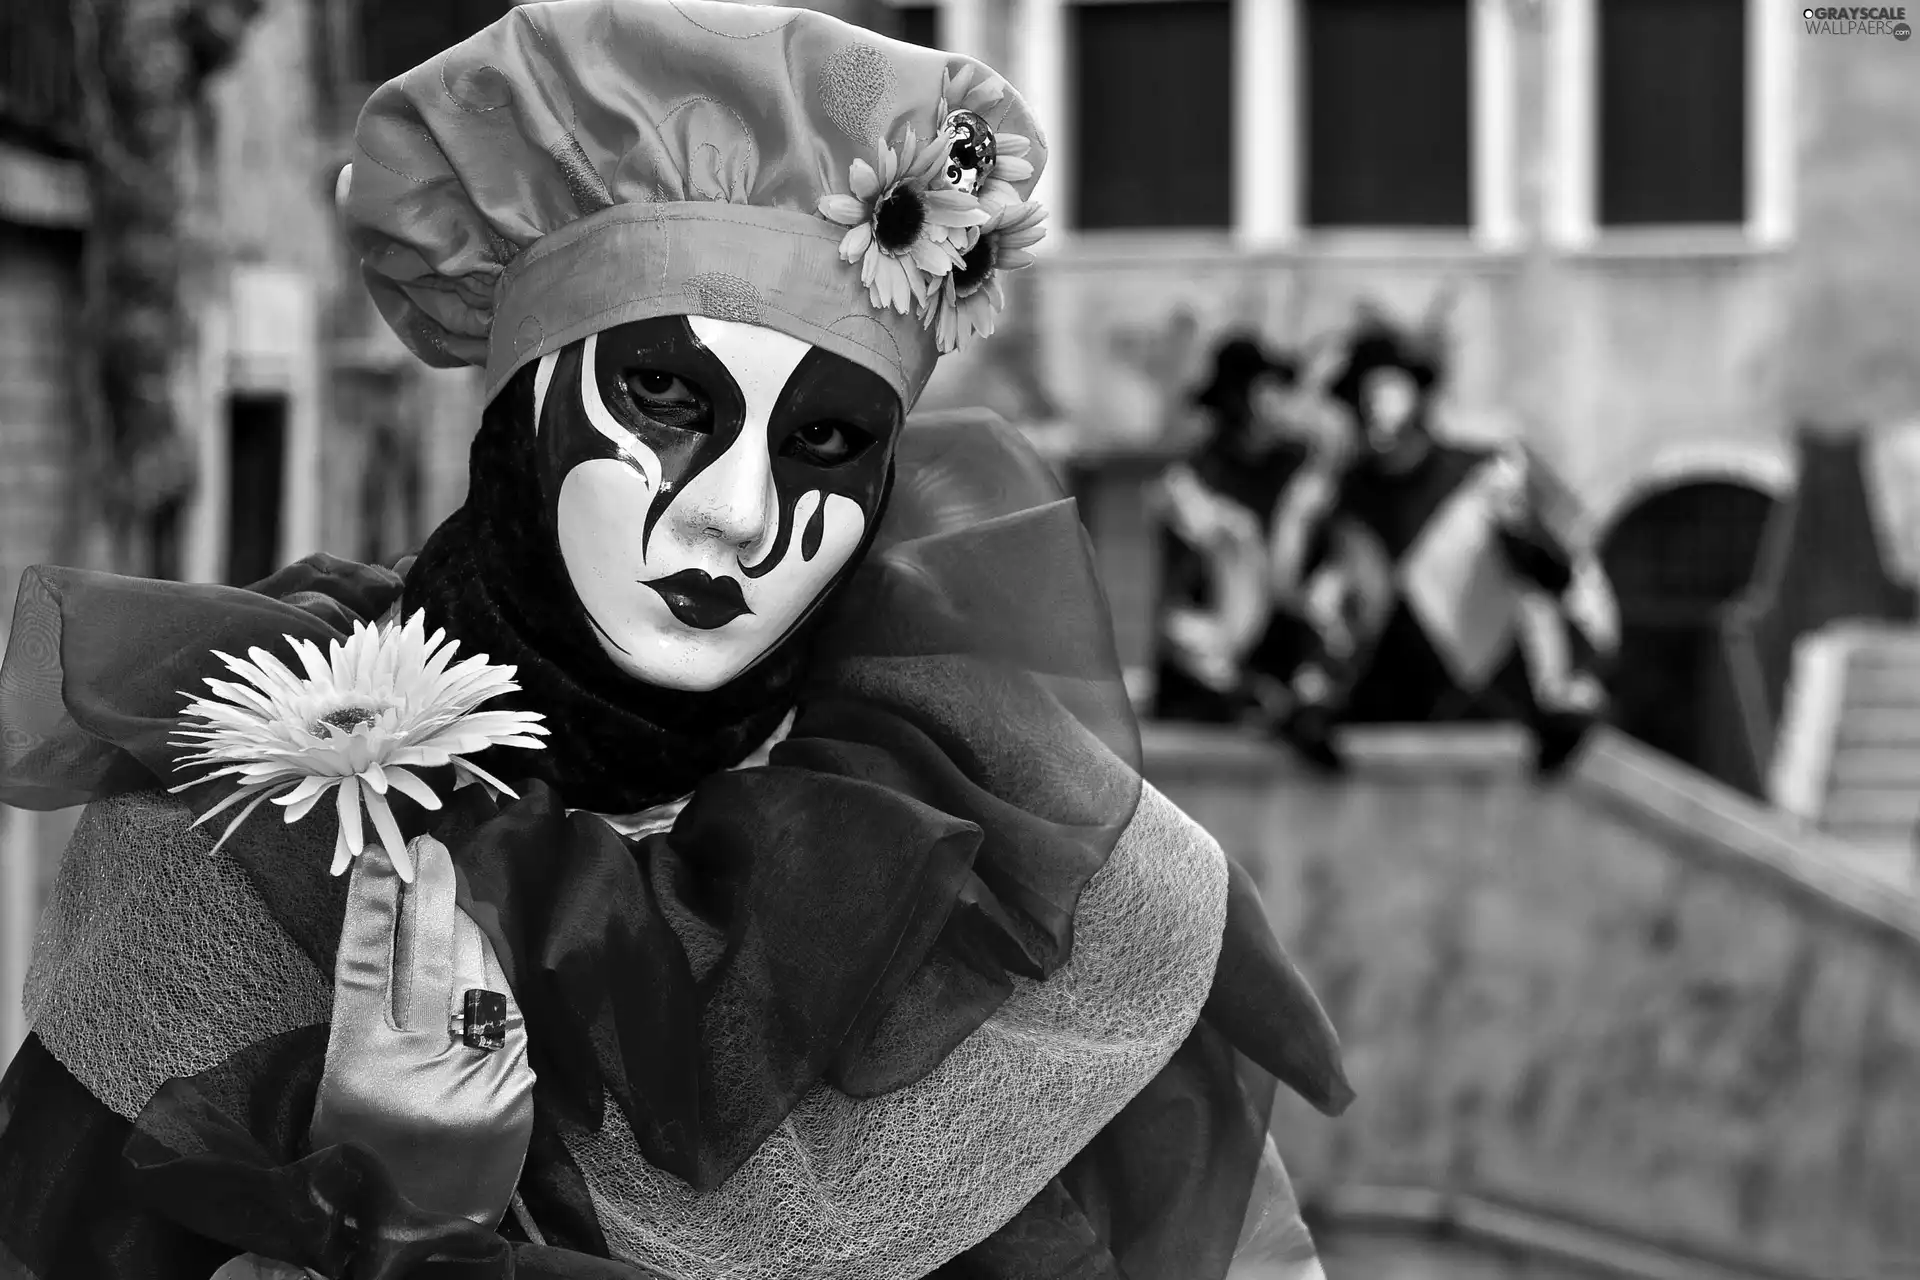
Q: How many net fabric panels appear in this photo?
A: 2